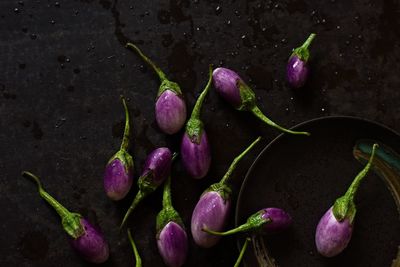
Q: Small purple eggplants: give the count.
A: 11